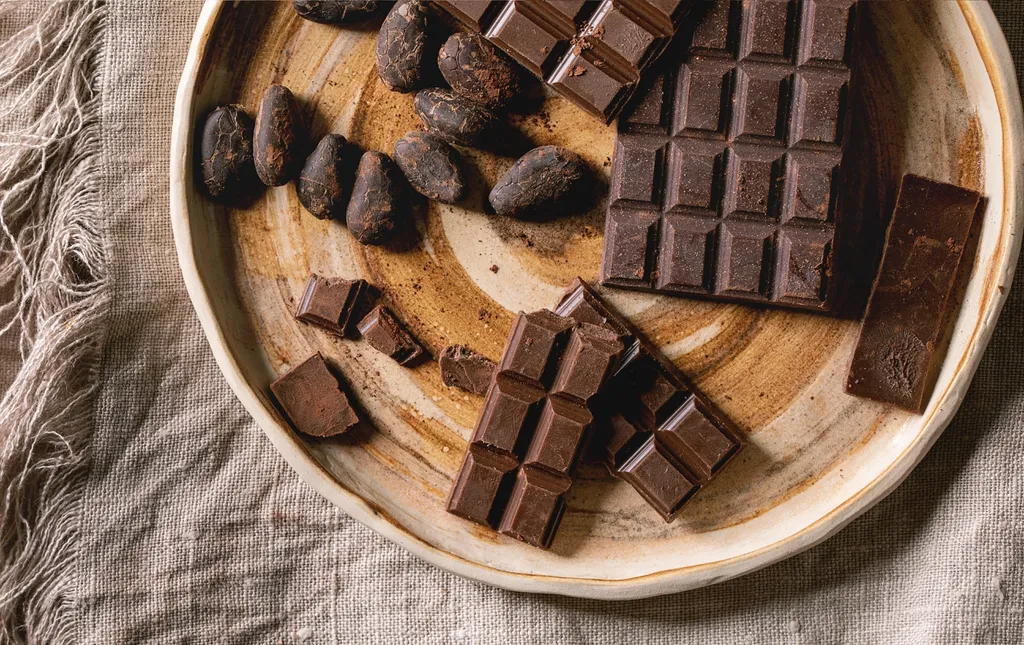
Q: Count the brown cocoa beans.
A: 10